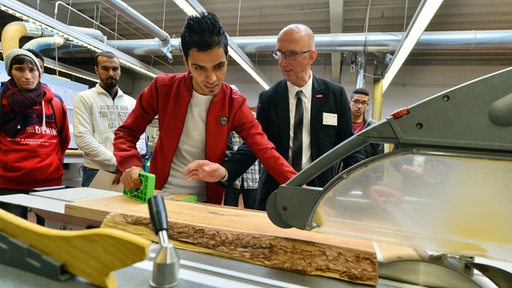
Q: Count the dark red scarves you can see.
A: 1